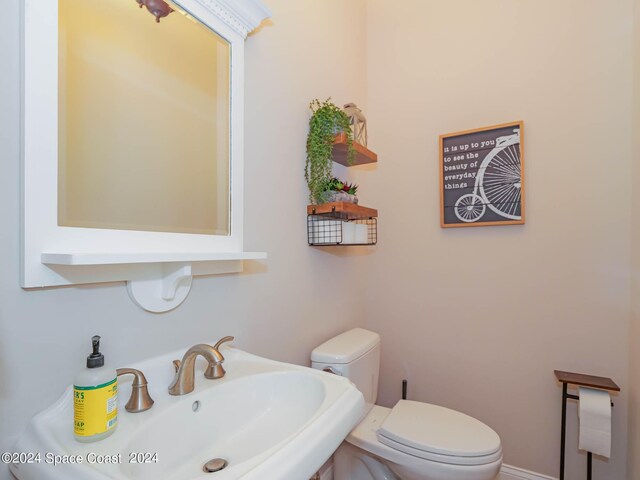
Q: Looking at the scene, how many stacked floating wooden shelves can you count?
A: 2